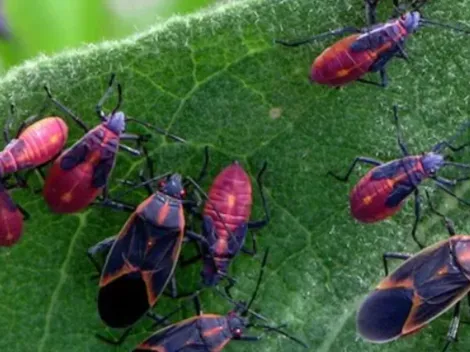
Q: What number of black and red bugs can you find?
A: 9